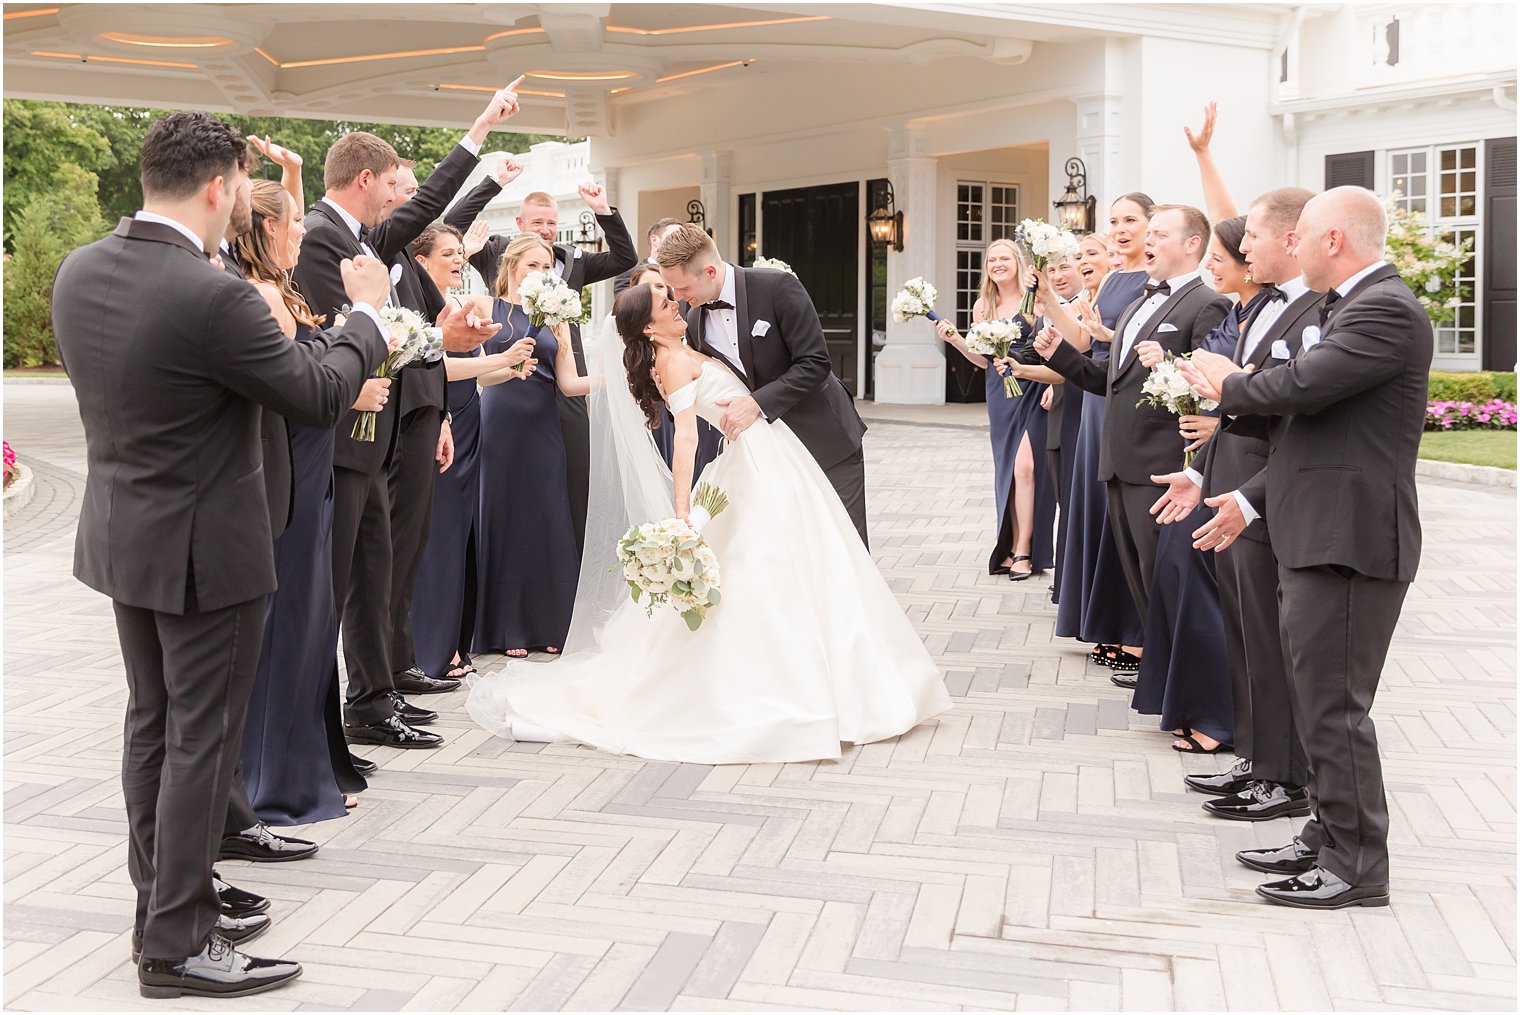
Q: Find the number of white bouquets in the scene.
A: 8